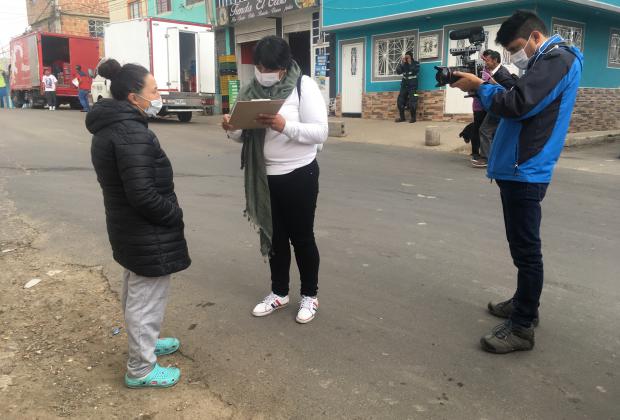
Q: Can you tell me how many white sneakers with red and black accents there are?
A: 2